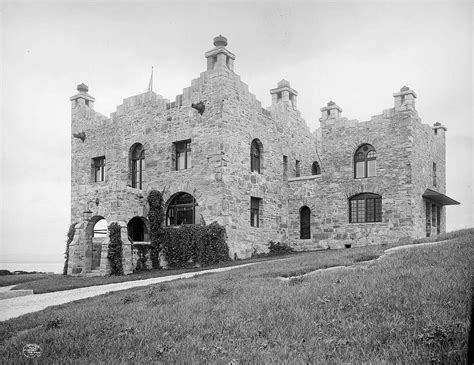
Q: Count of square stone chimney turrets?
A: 6